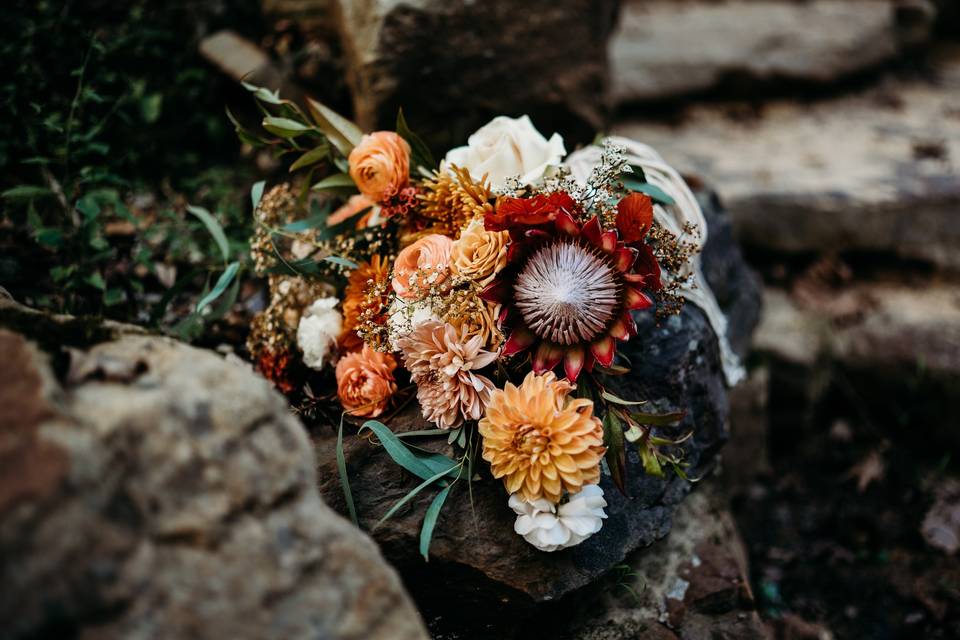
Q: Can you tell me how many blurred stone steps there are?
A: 3